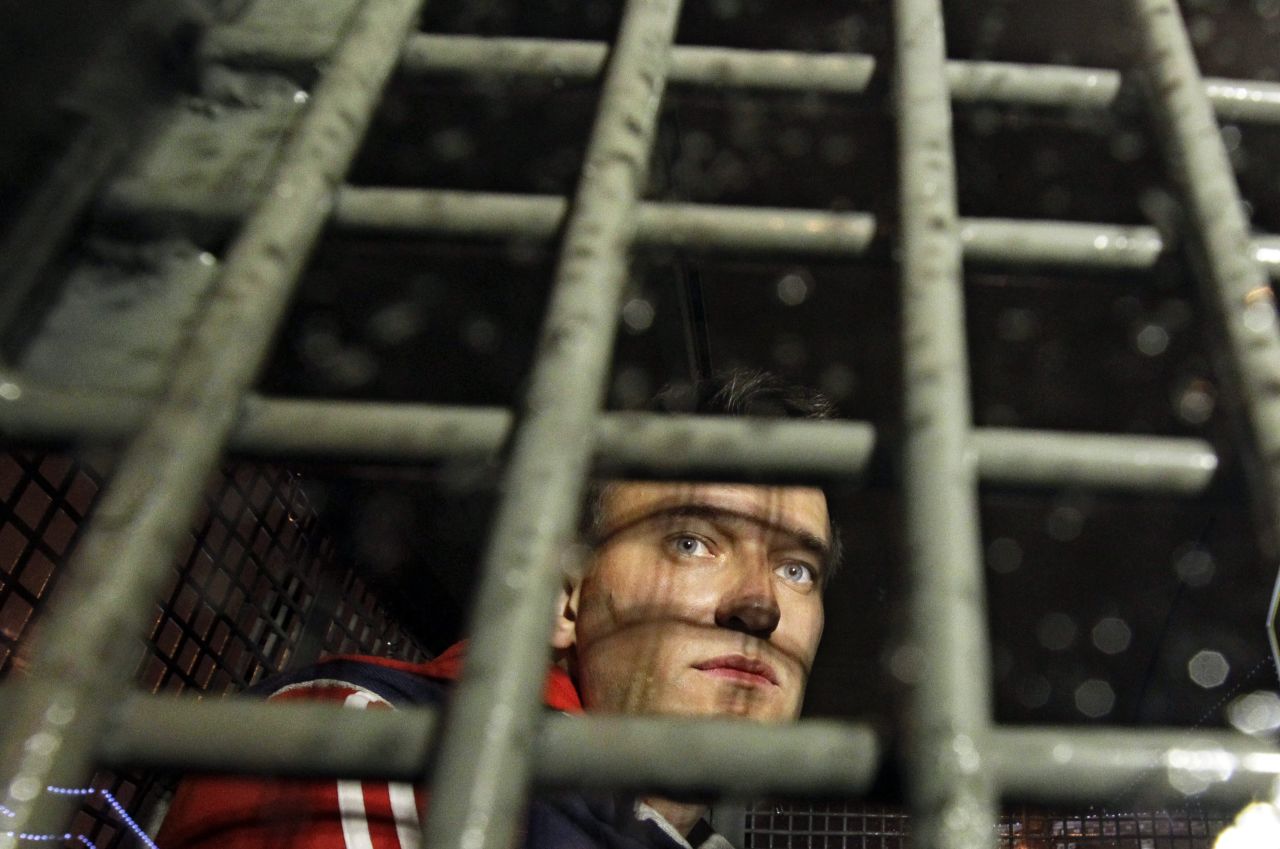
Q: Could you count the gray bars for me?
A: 8